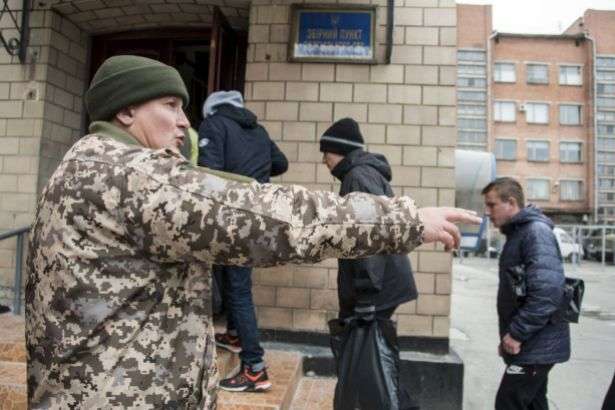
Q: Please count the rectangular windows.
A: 11